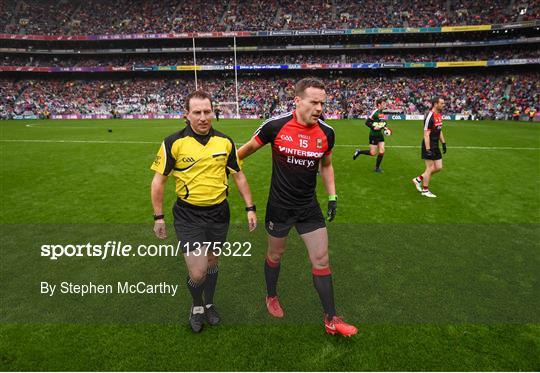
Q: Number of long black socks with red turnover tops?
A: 4